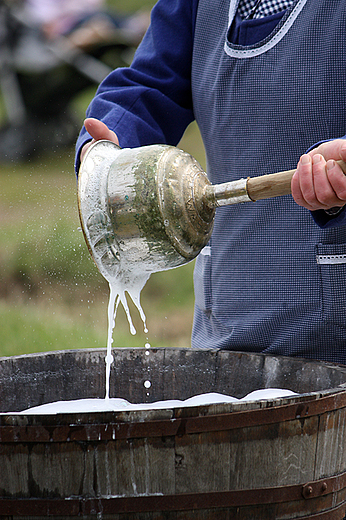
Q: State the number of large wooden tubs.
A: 1